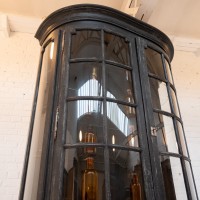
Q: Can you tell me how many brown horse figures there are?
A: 0